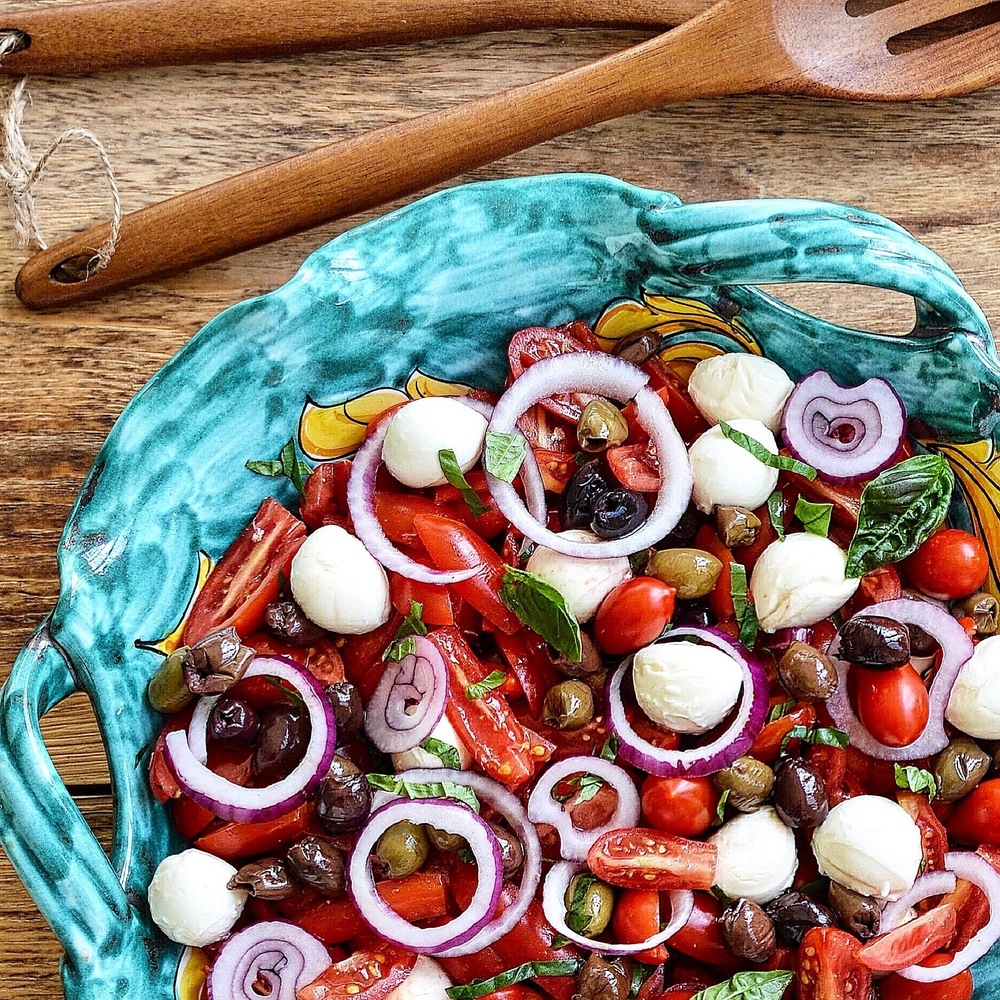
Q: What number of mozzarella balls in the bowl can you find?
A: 13